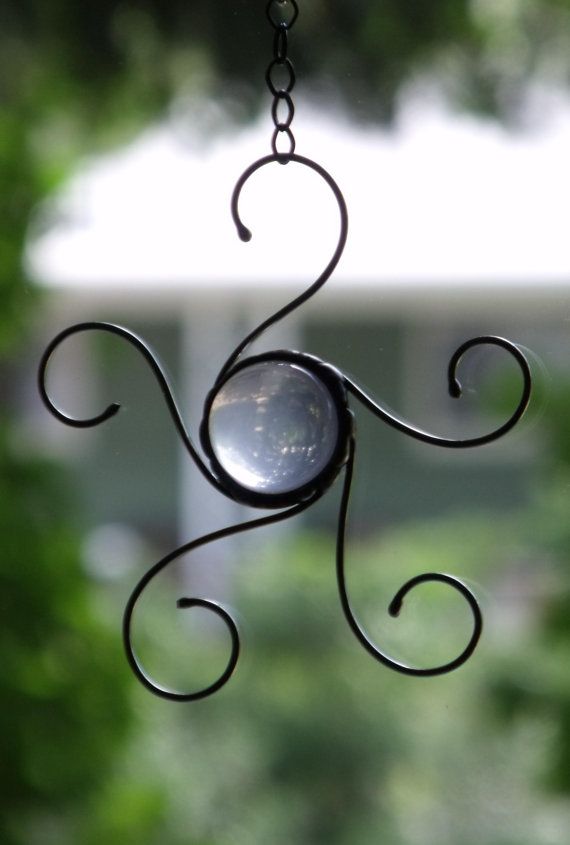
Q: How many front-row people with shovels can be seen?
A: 0